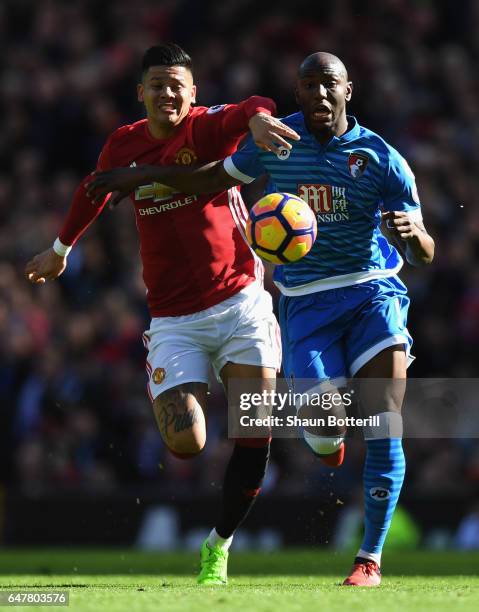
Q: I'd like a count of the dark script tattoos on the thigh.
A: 1